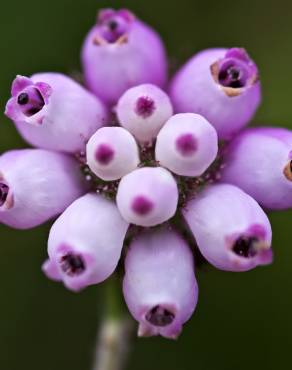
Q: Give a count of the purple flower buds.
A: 12